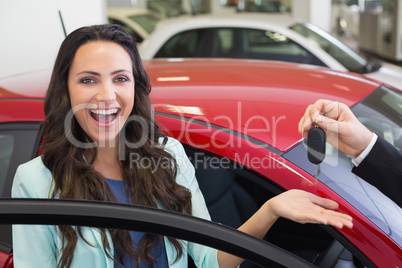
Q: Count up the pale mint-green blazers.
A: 1